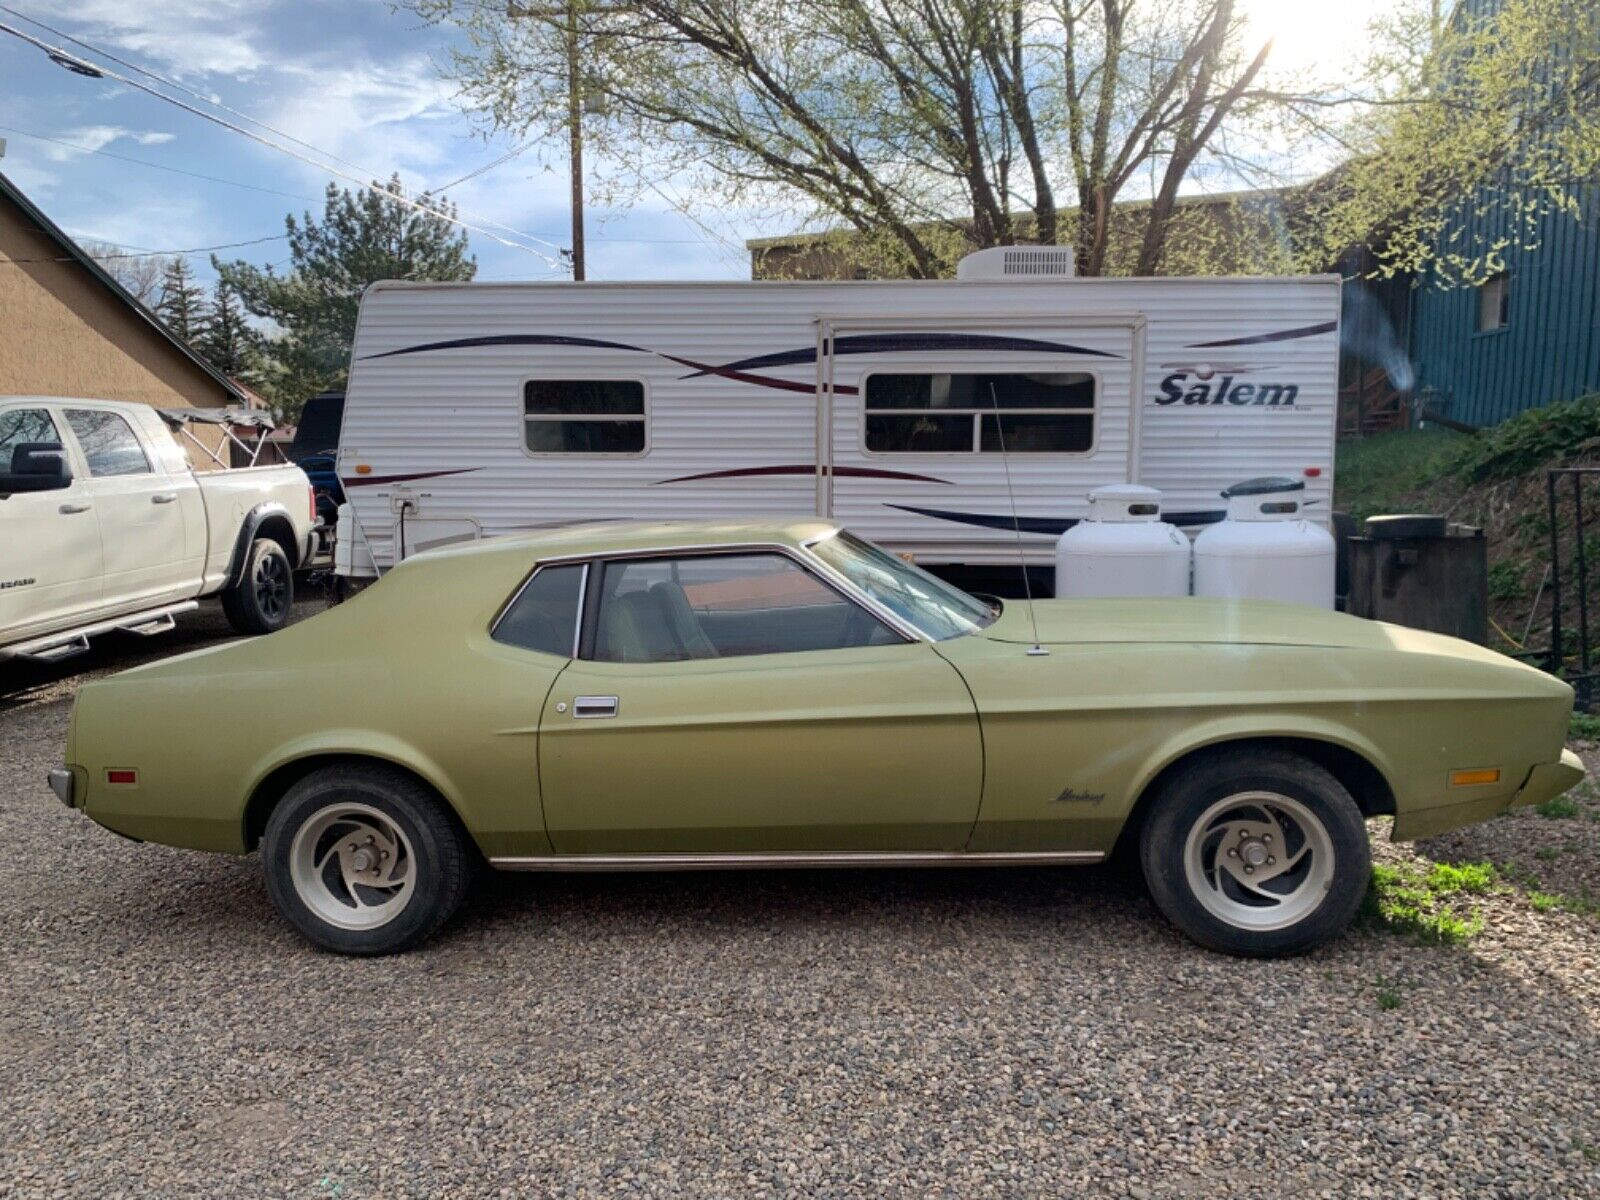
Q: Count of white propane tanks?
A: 2